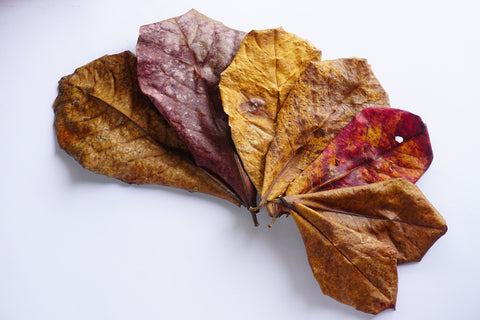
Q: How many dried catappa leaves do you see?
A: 7